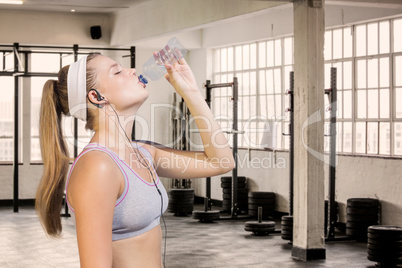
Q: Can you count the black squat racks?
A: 2